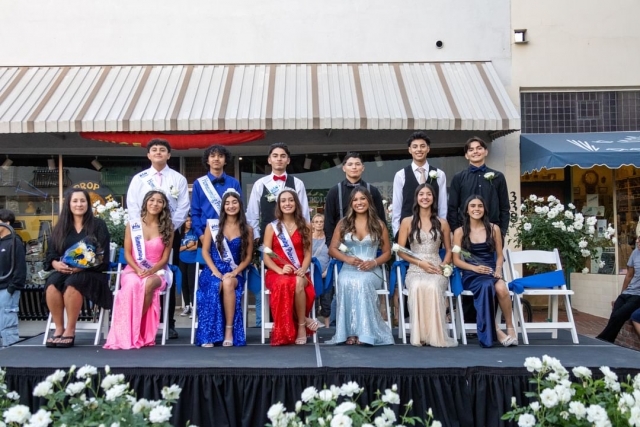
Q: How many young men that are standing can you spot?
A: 6